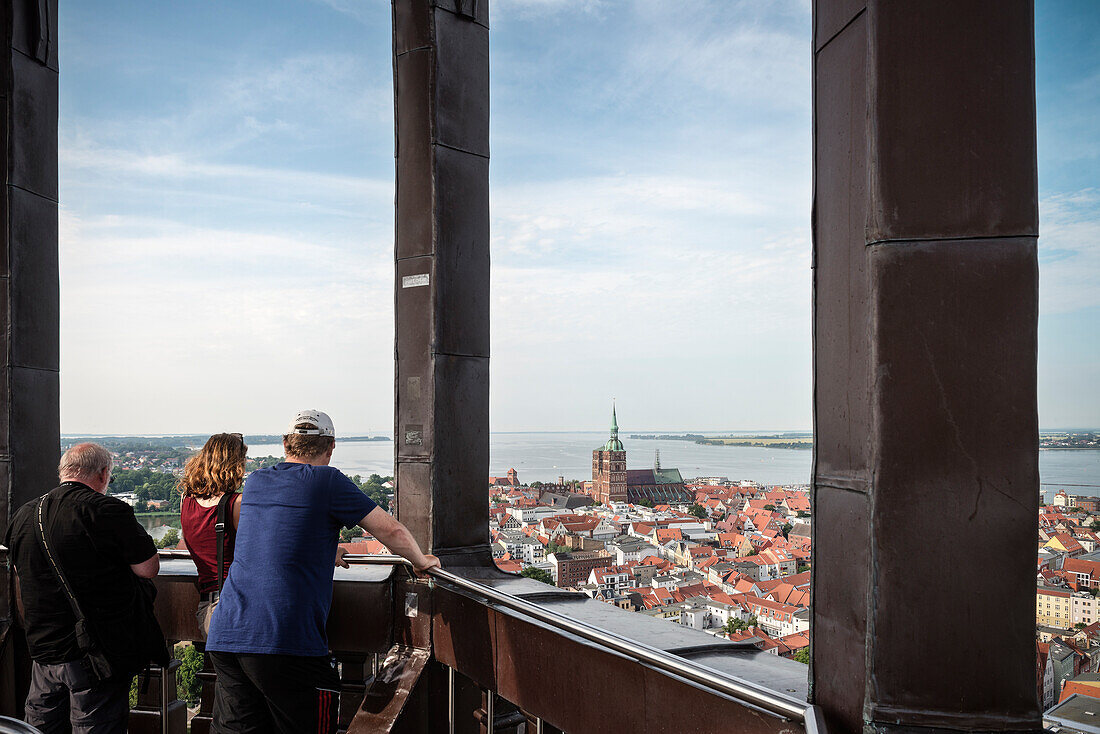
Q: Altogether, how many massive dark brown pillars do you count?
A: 3